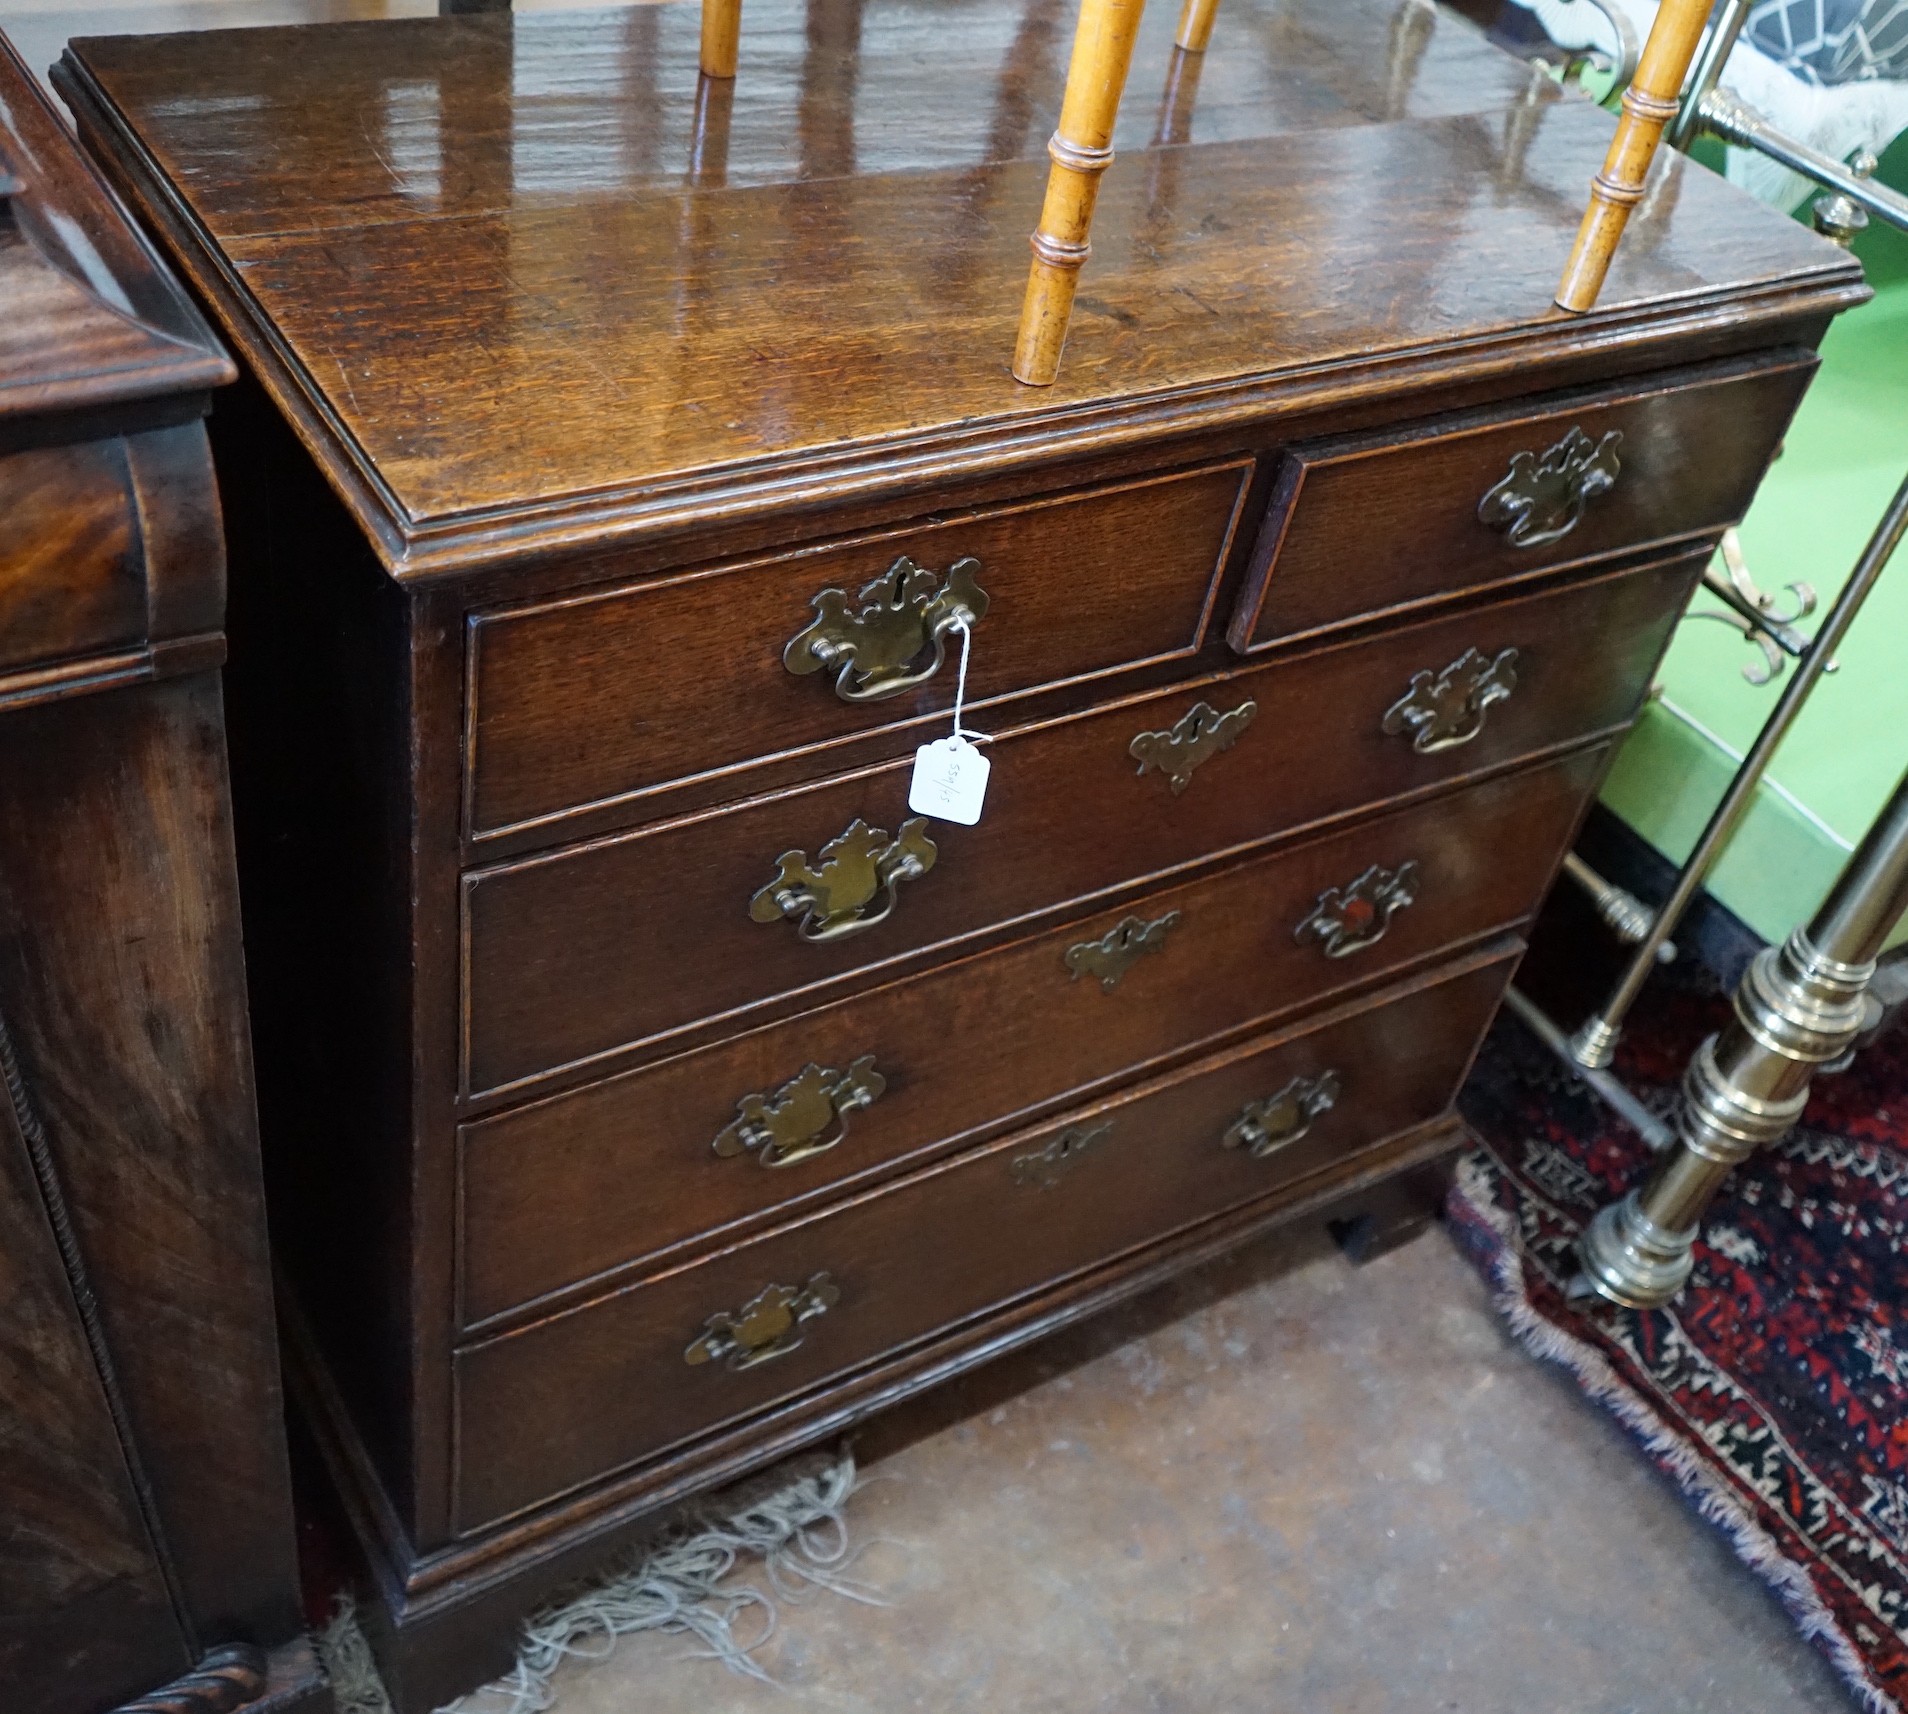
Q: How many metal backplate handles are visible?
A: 8